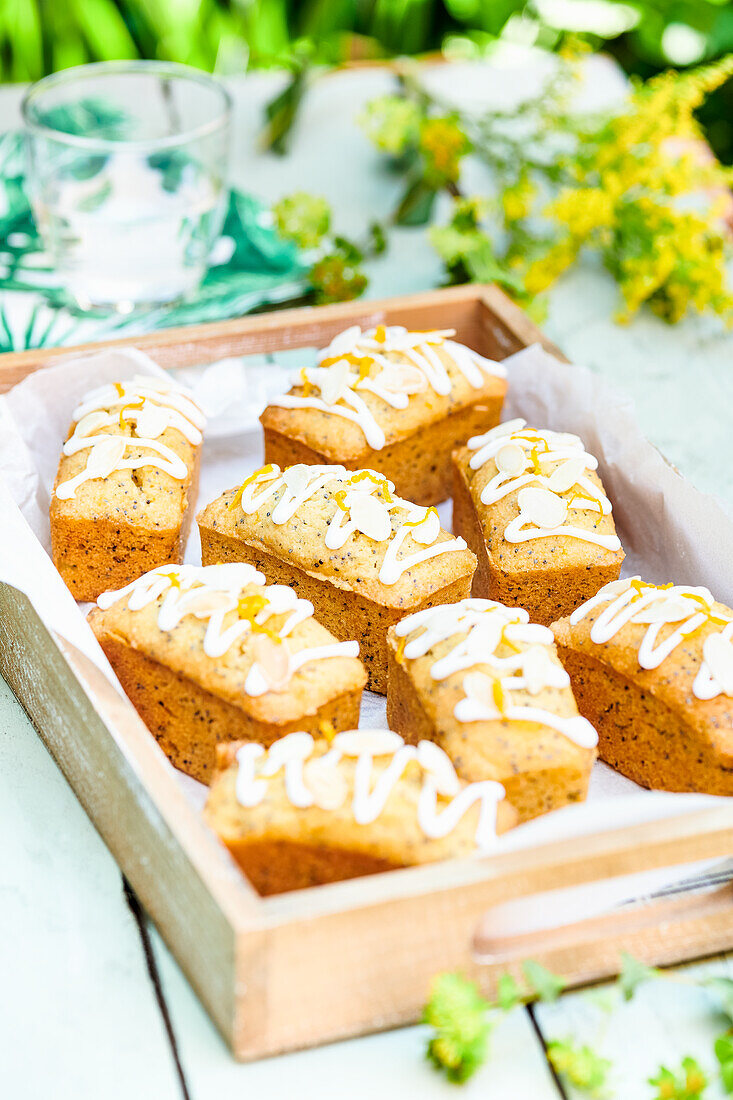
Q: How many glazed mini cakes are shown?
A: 8